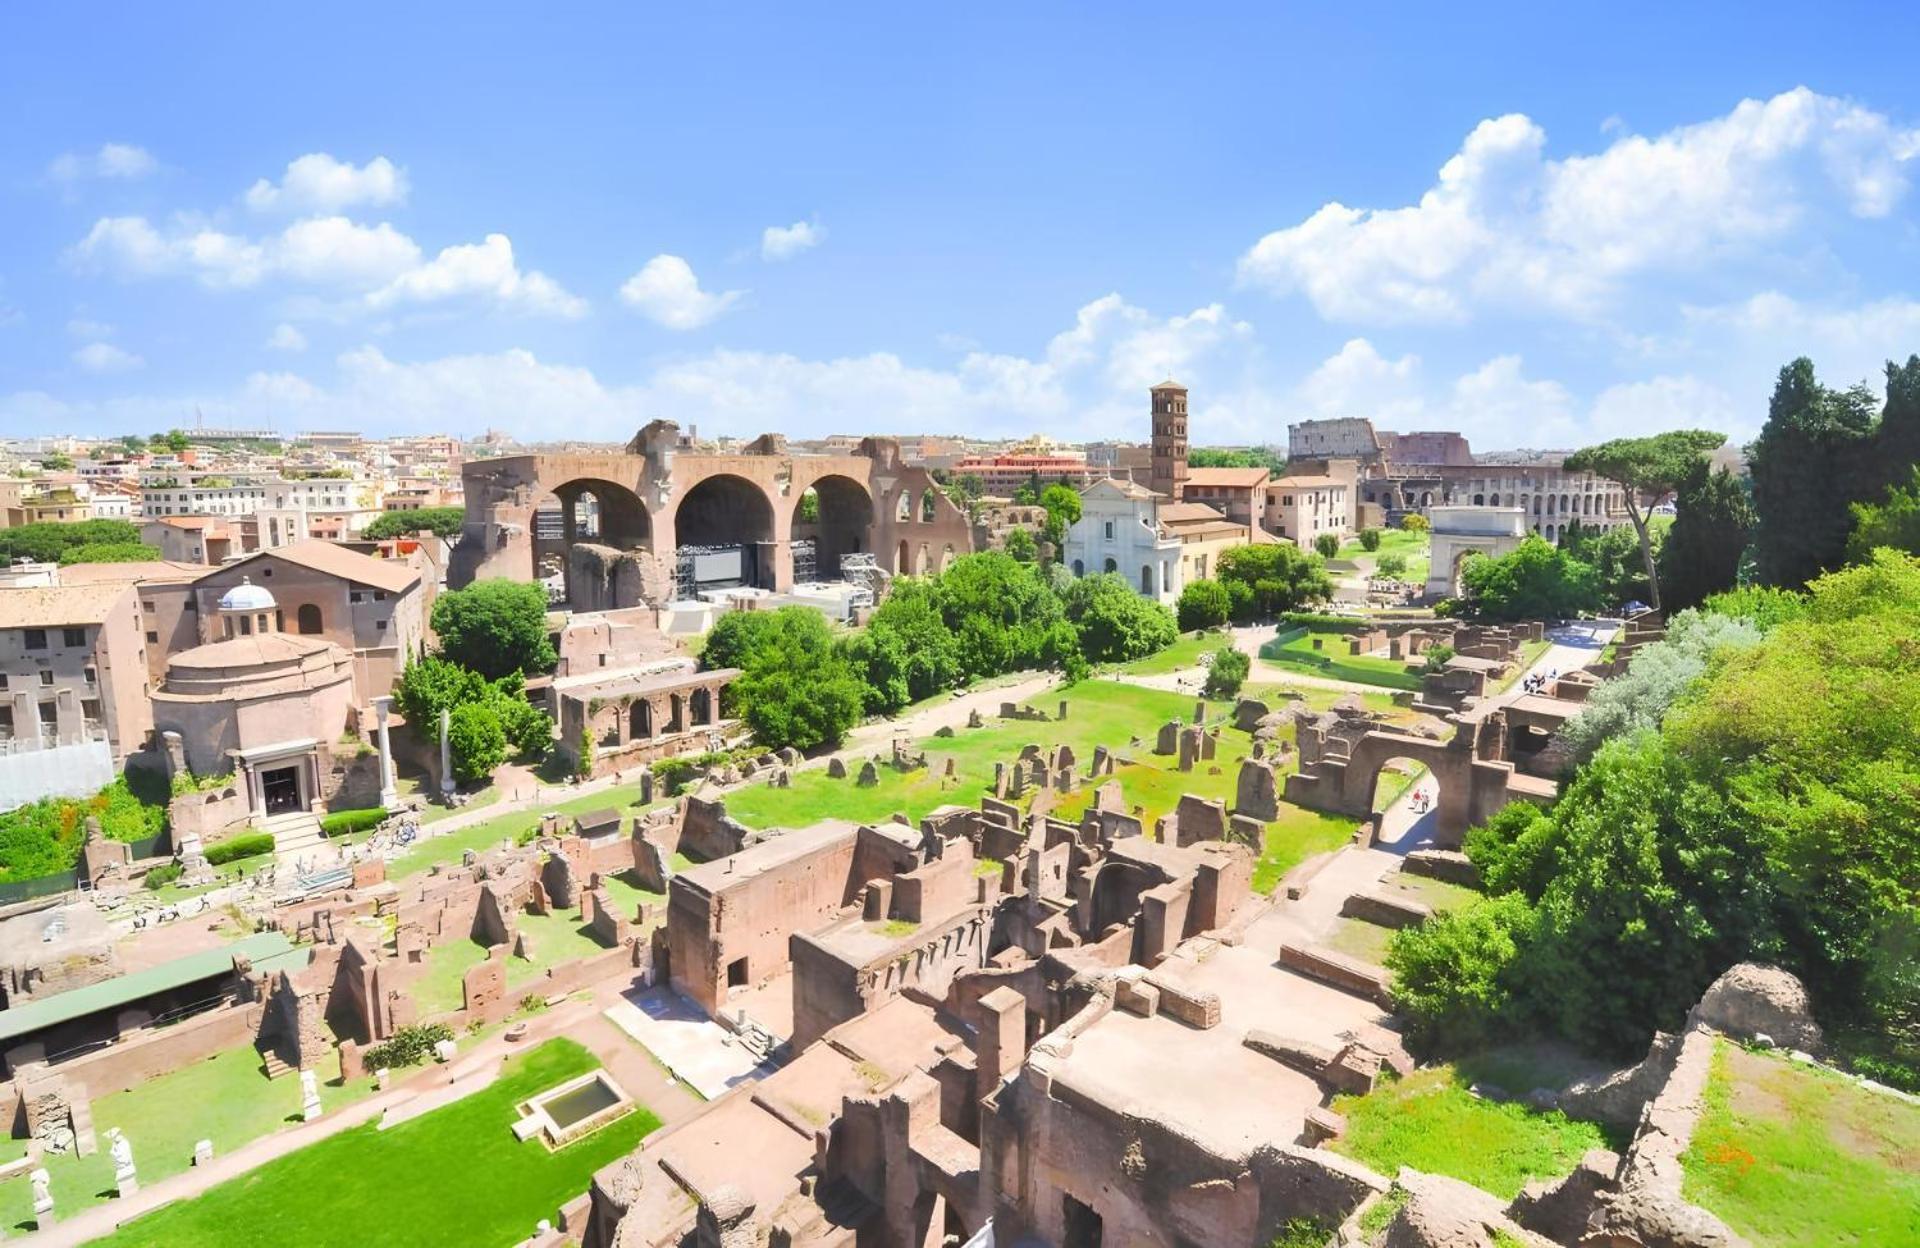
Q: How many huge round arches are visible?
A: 3